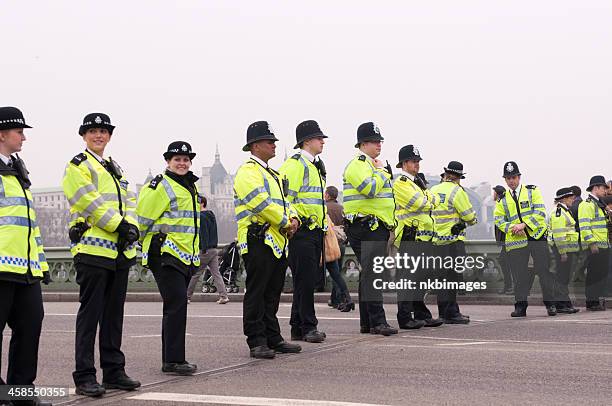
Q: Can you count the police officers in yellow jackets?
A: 11